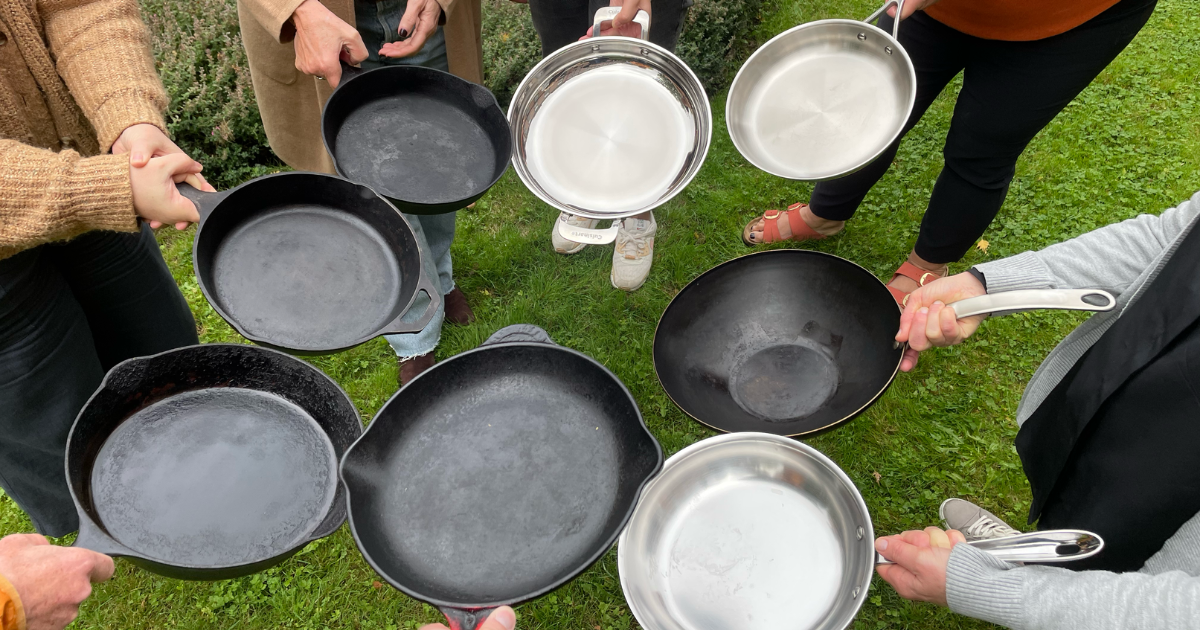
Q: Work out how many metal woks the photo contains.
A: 1